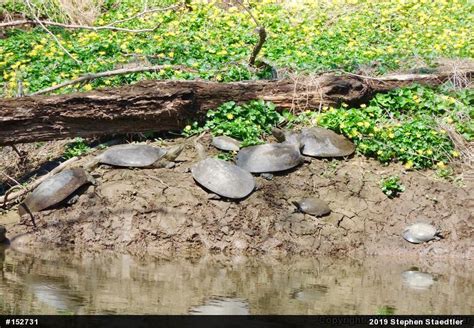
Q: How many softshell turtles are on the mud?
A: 8